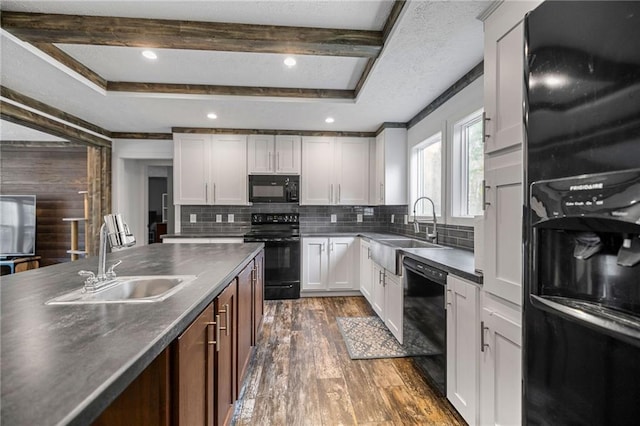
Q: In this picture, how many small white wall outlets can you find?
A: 7